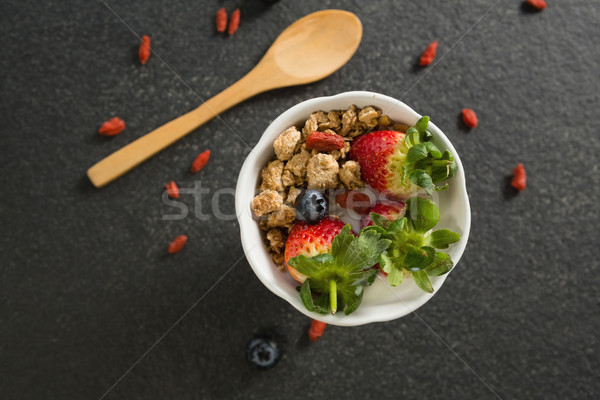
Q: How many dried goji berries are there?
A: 14